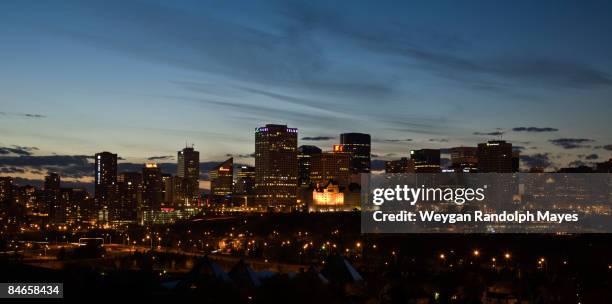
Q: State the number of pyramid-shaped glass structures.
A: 4